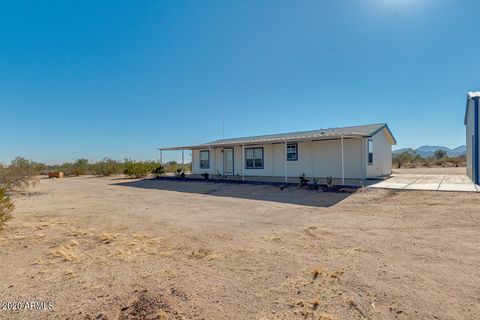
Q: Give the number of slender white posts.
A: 6